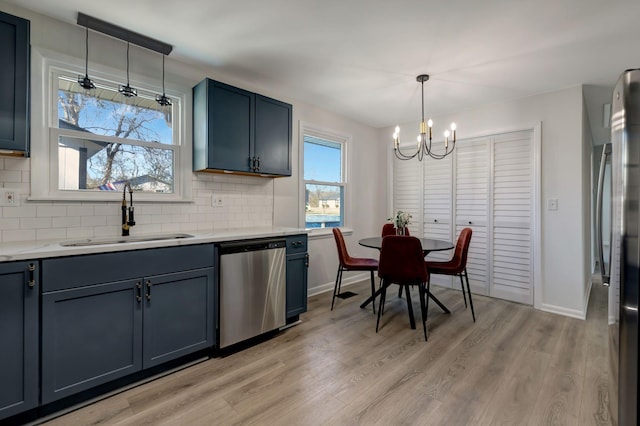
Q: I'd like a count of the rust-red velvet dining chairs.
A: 4